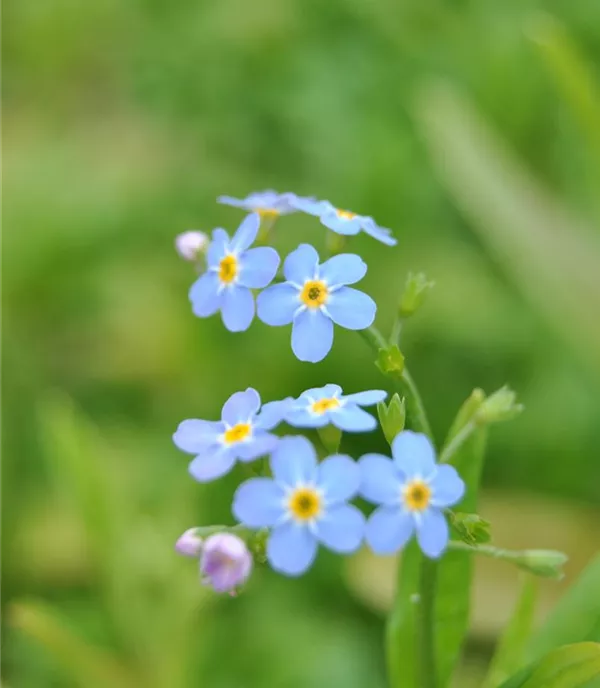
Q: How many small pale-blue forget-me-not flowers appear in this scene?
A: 8